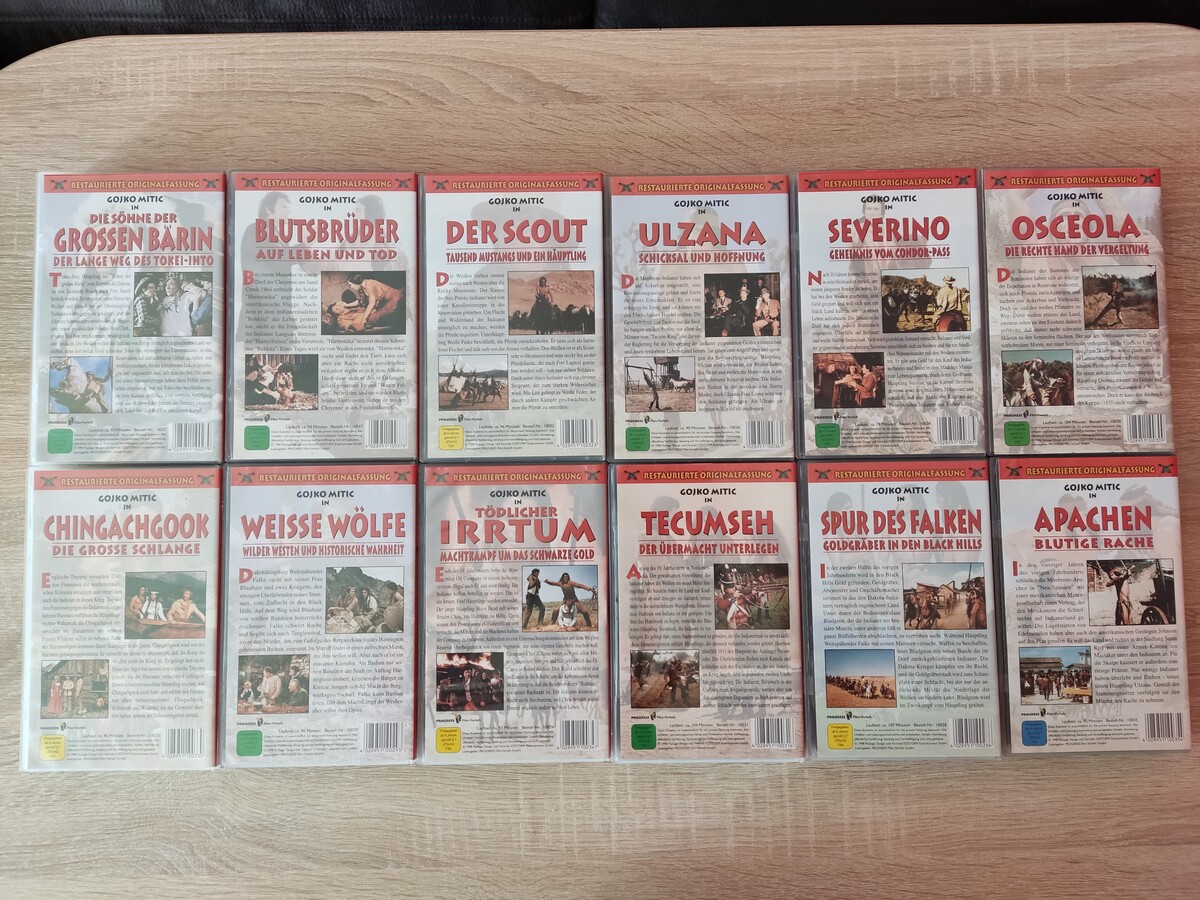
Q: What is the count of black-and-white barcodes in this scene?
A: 12